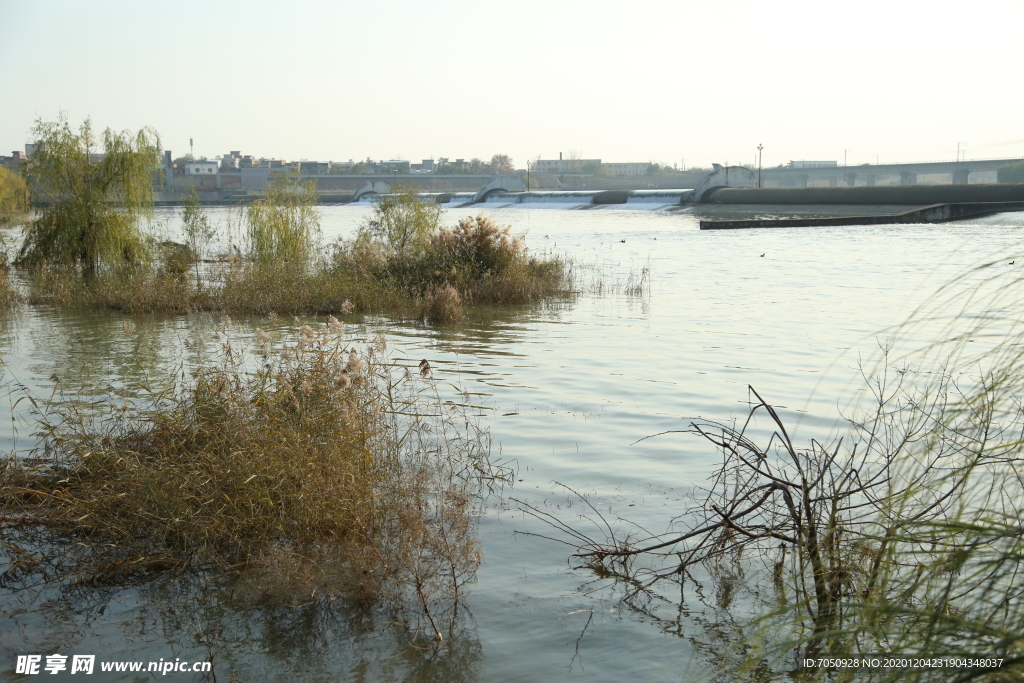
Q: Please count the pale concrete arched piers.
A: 3